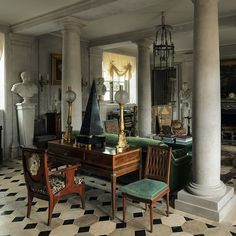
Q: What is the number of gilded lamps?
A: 2